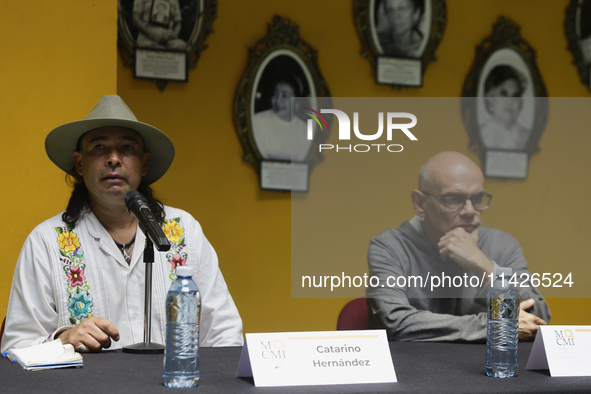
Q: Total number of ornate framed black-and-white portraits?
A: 5